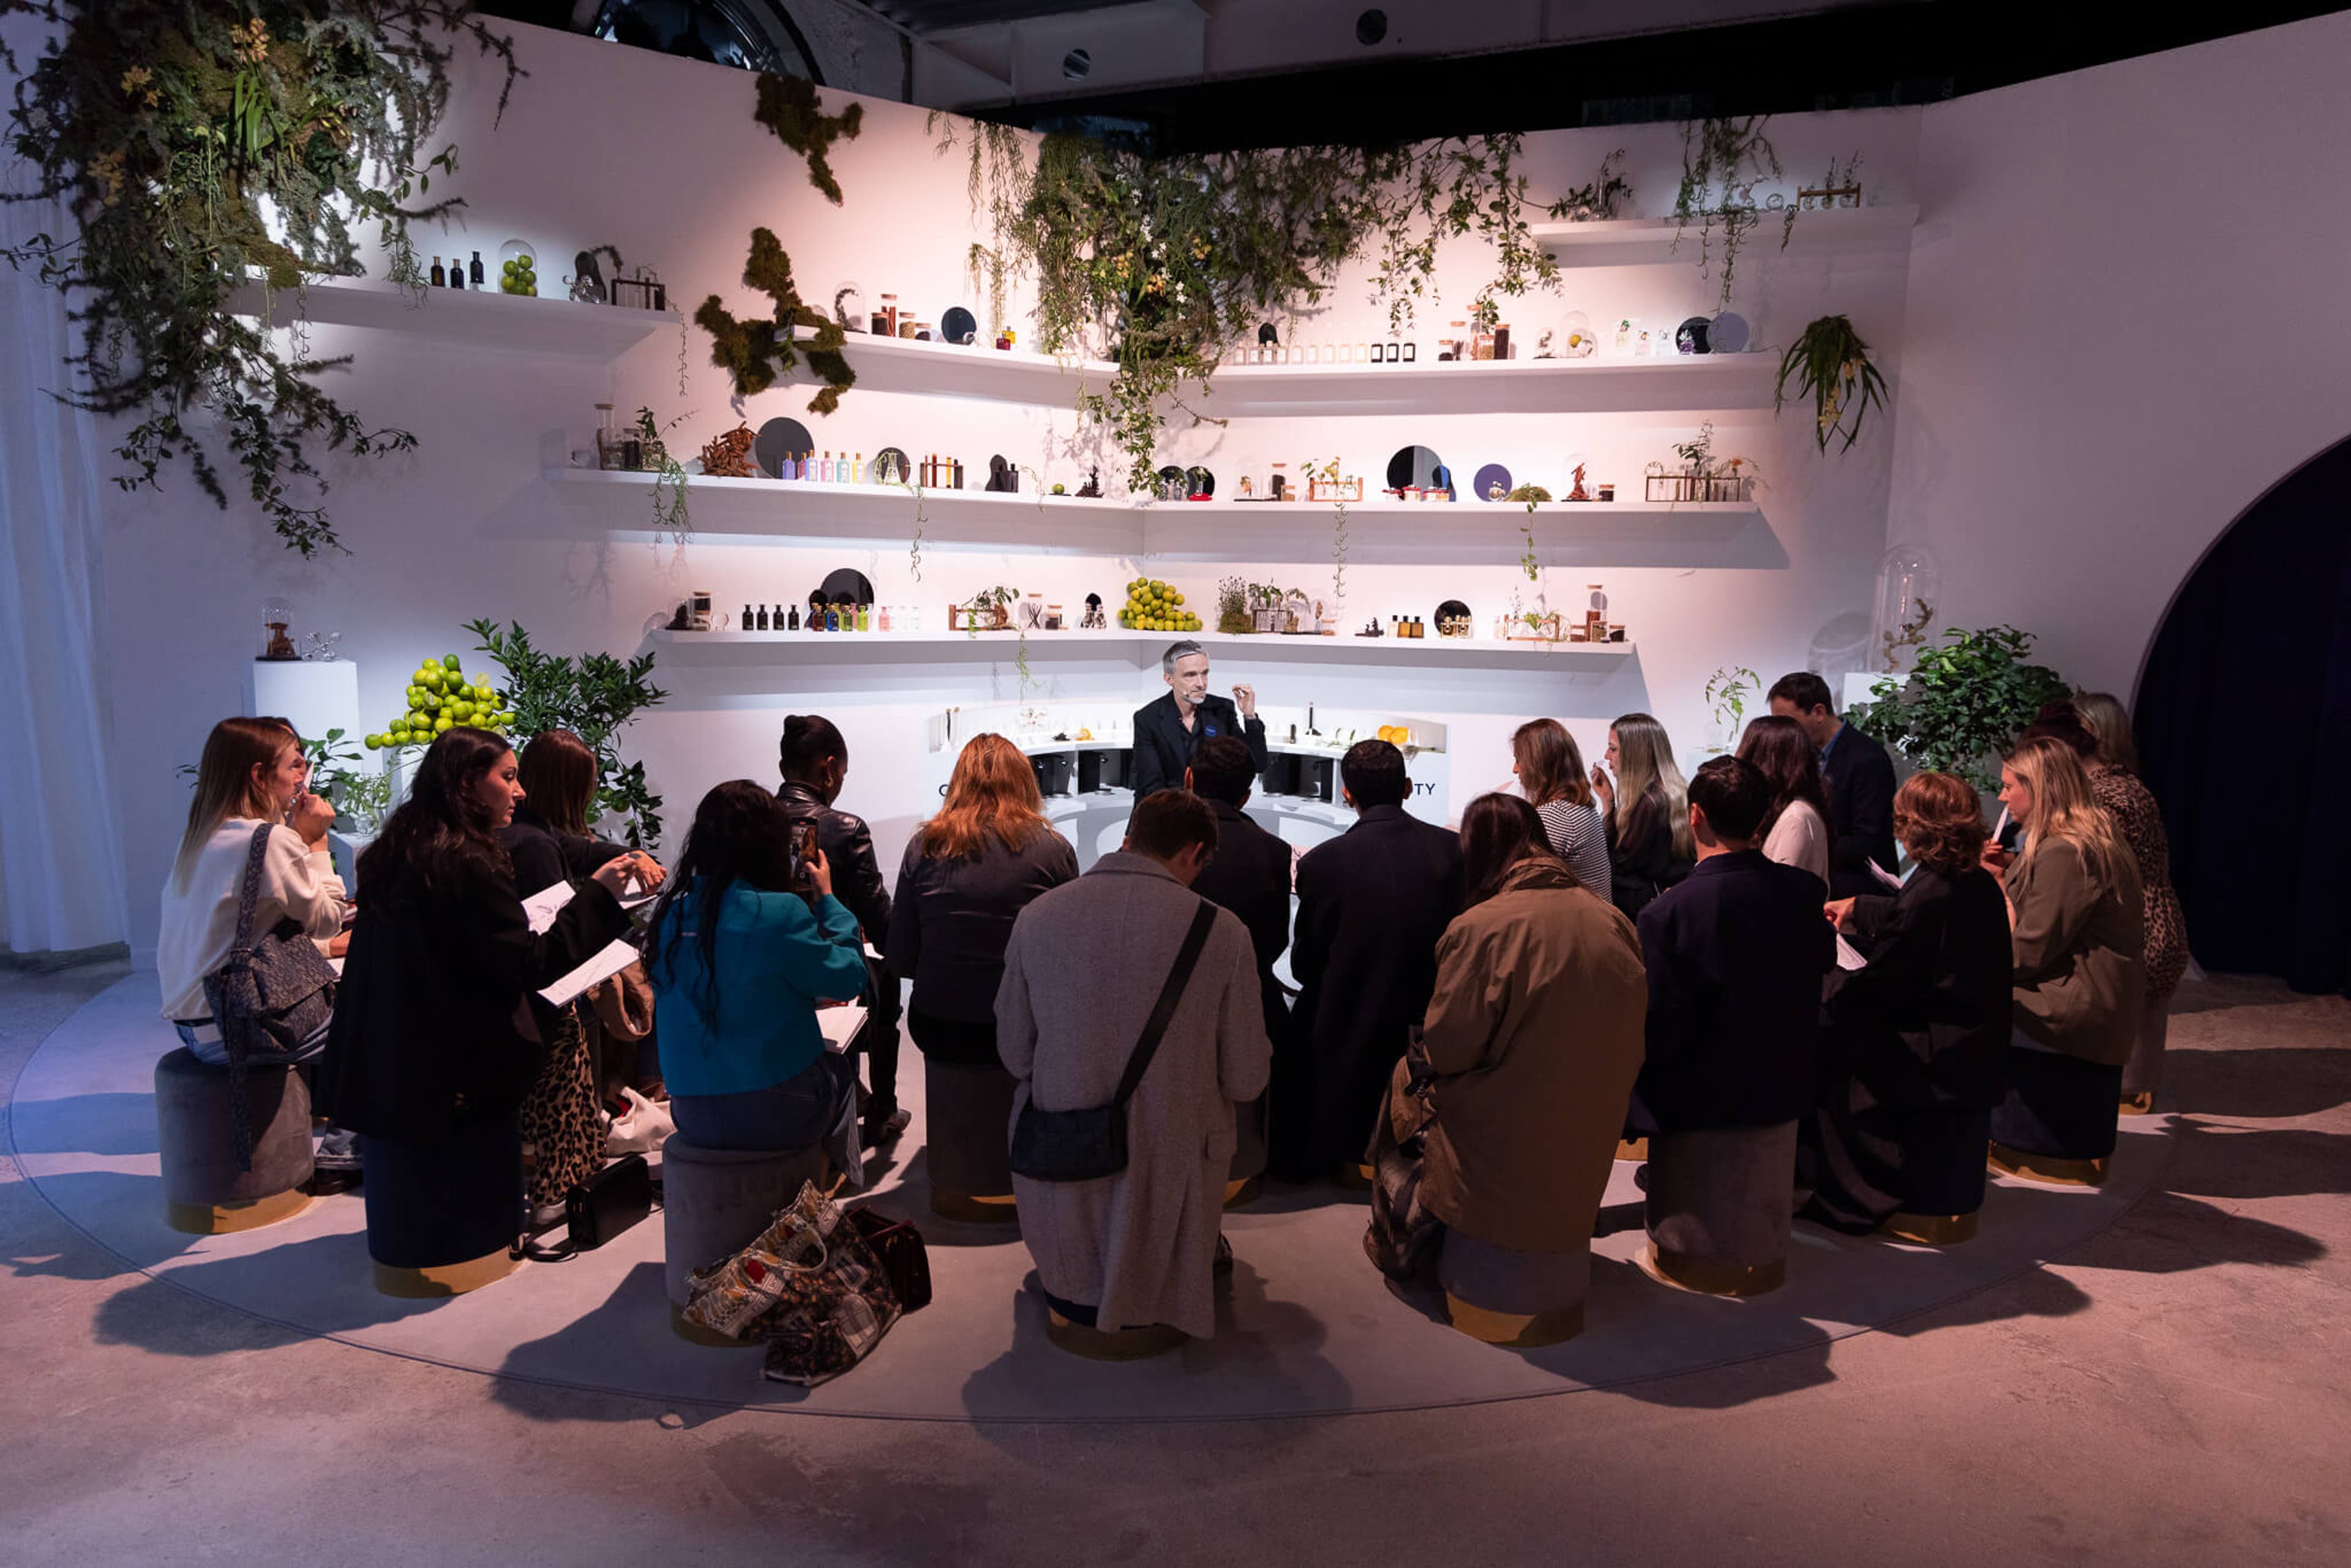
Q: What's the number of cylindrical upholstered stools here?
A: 13